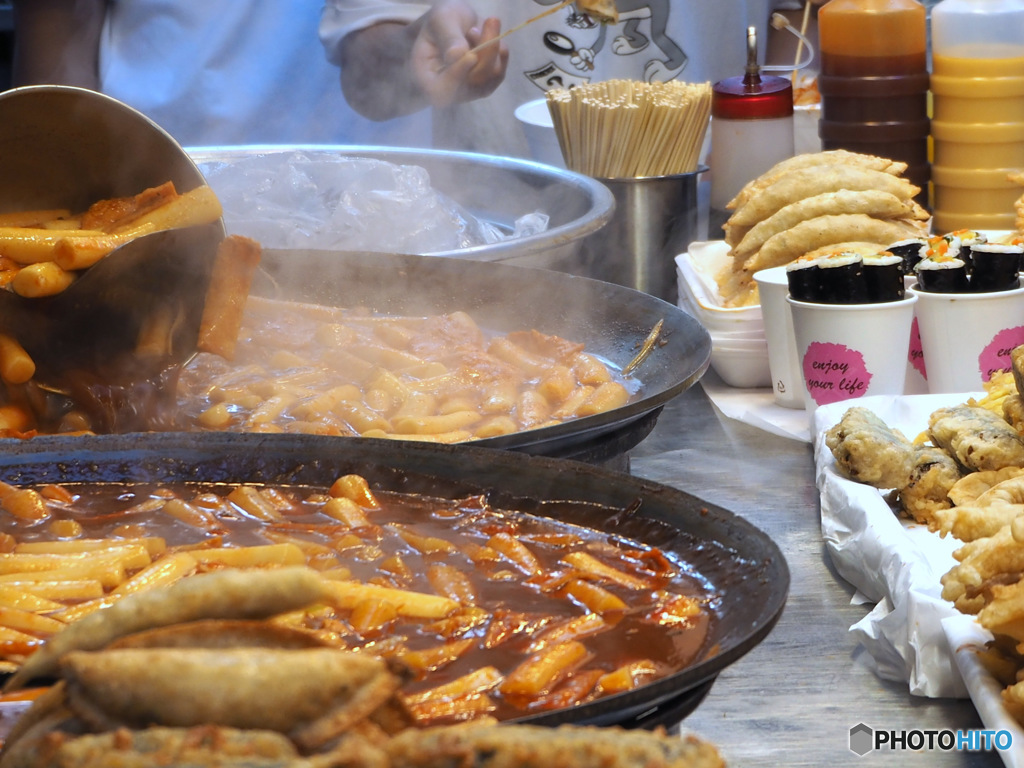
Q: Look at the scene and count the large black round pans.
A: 2